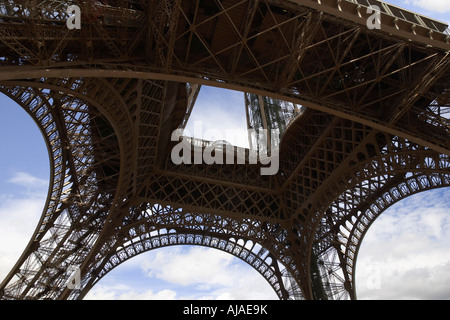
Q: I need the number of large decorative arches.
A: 3